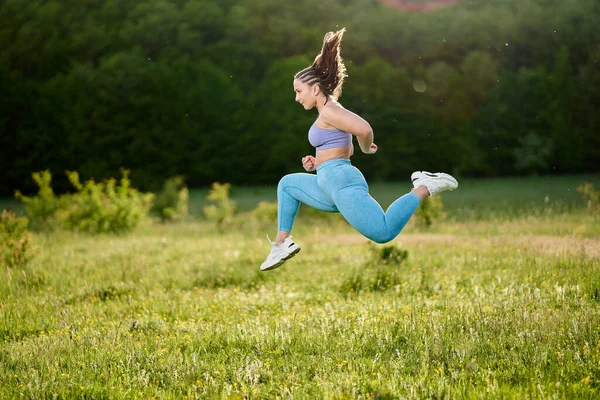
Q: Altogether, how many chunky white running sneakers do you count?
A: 2